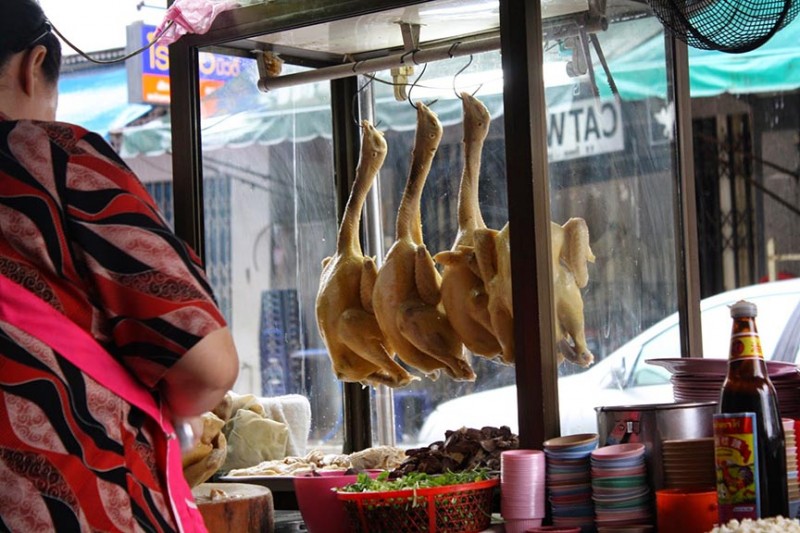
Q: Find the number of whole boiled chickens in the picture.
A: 4